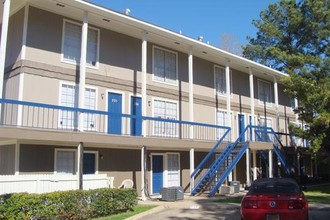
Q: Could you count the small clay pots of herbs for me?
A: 0